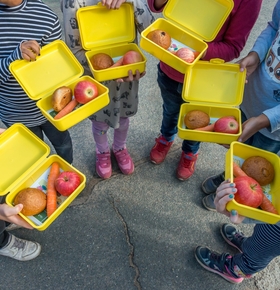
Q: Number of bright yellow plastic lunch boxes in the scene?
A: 6